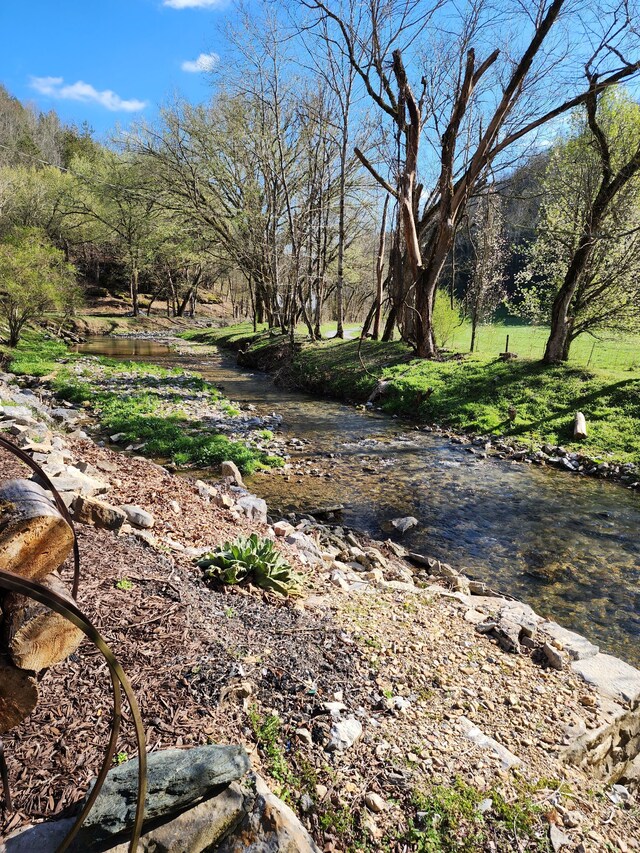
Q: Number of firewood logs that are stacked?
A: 3